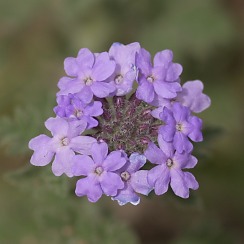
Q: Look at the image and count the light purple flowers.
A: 10